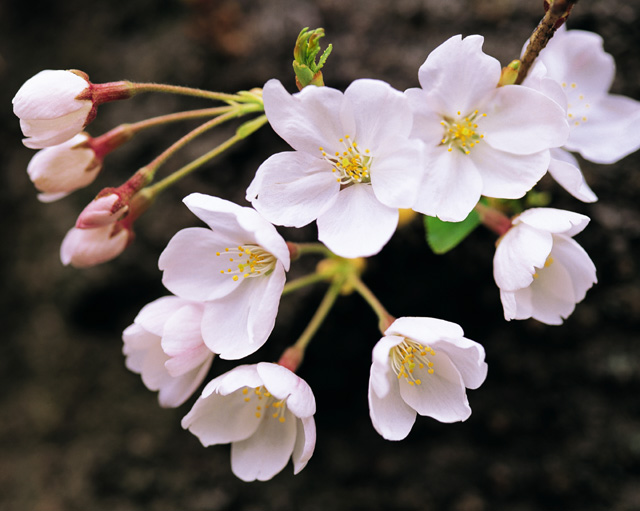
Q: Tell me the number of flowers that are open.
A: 8